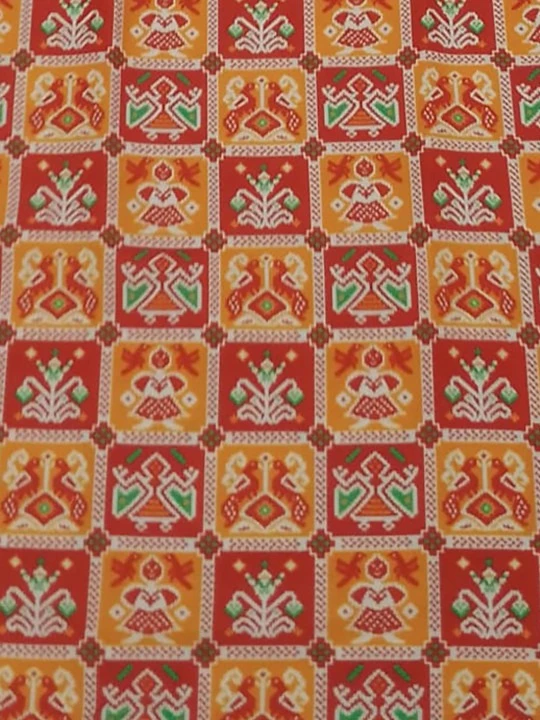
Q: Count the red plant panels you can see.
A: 12